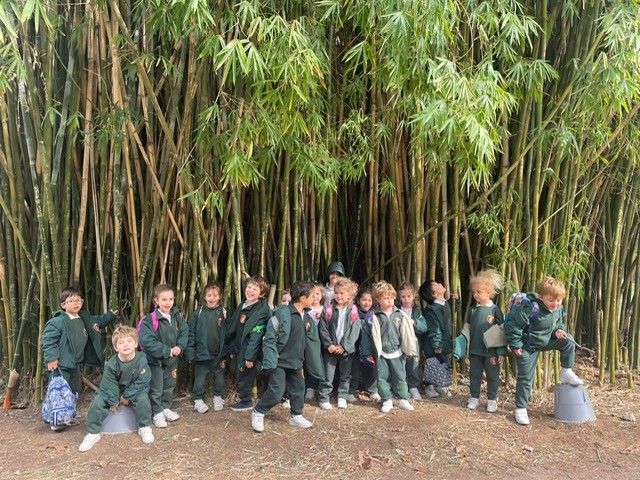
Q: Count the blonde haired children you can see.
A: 5